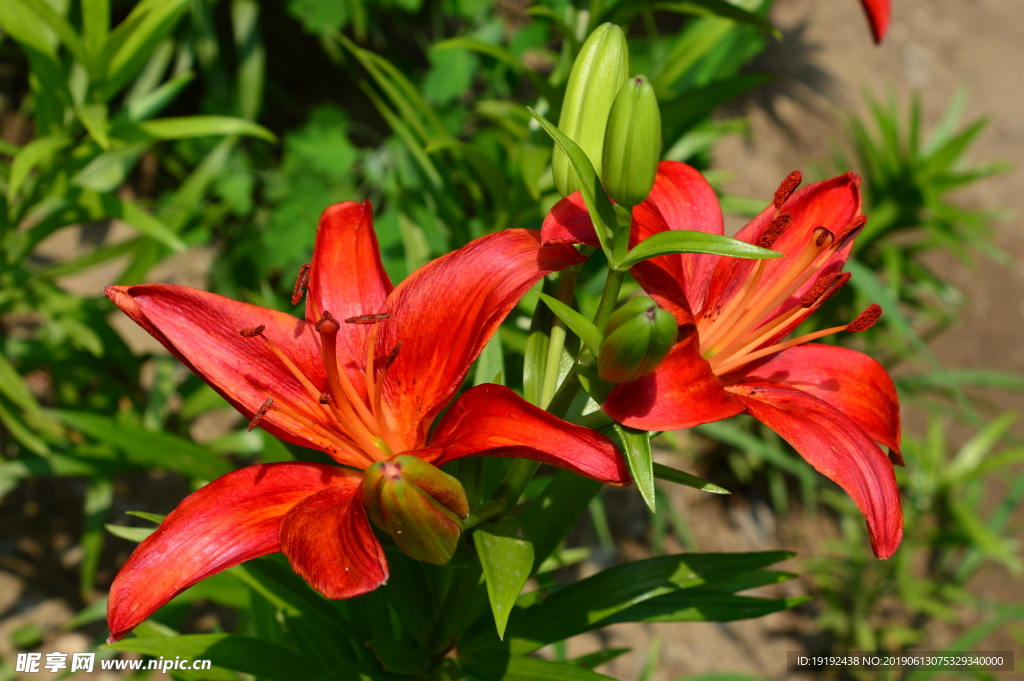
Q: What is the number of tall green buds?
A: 2